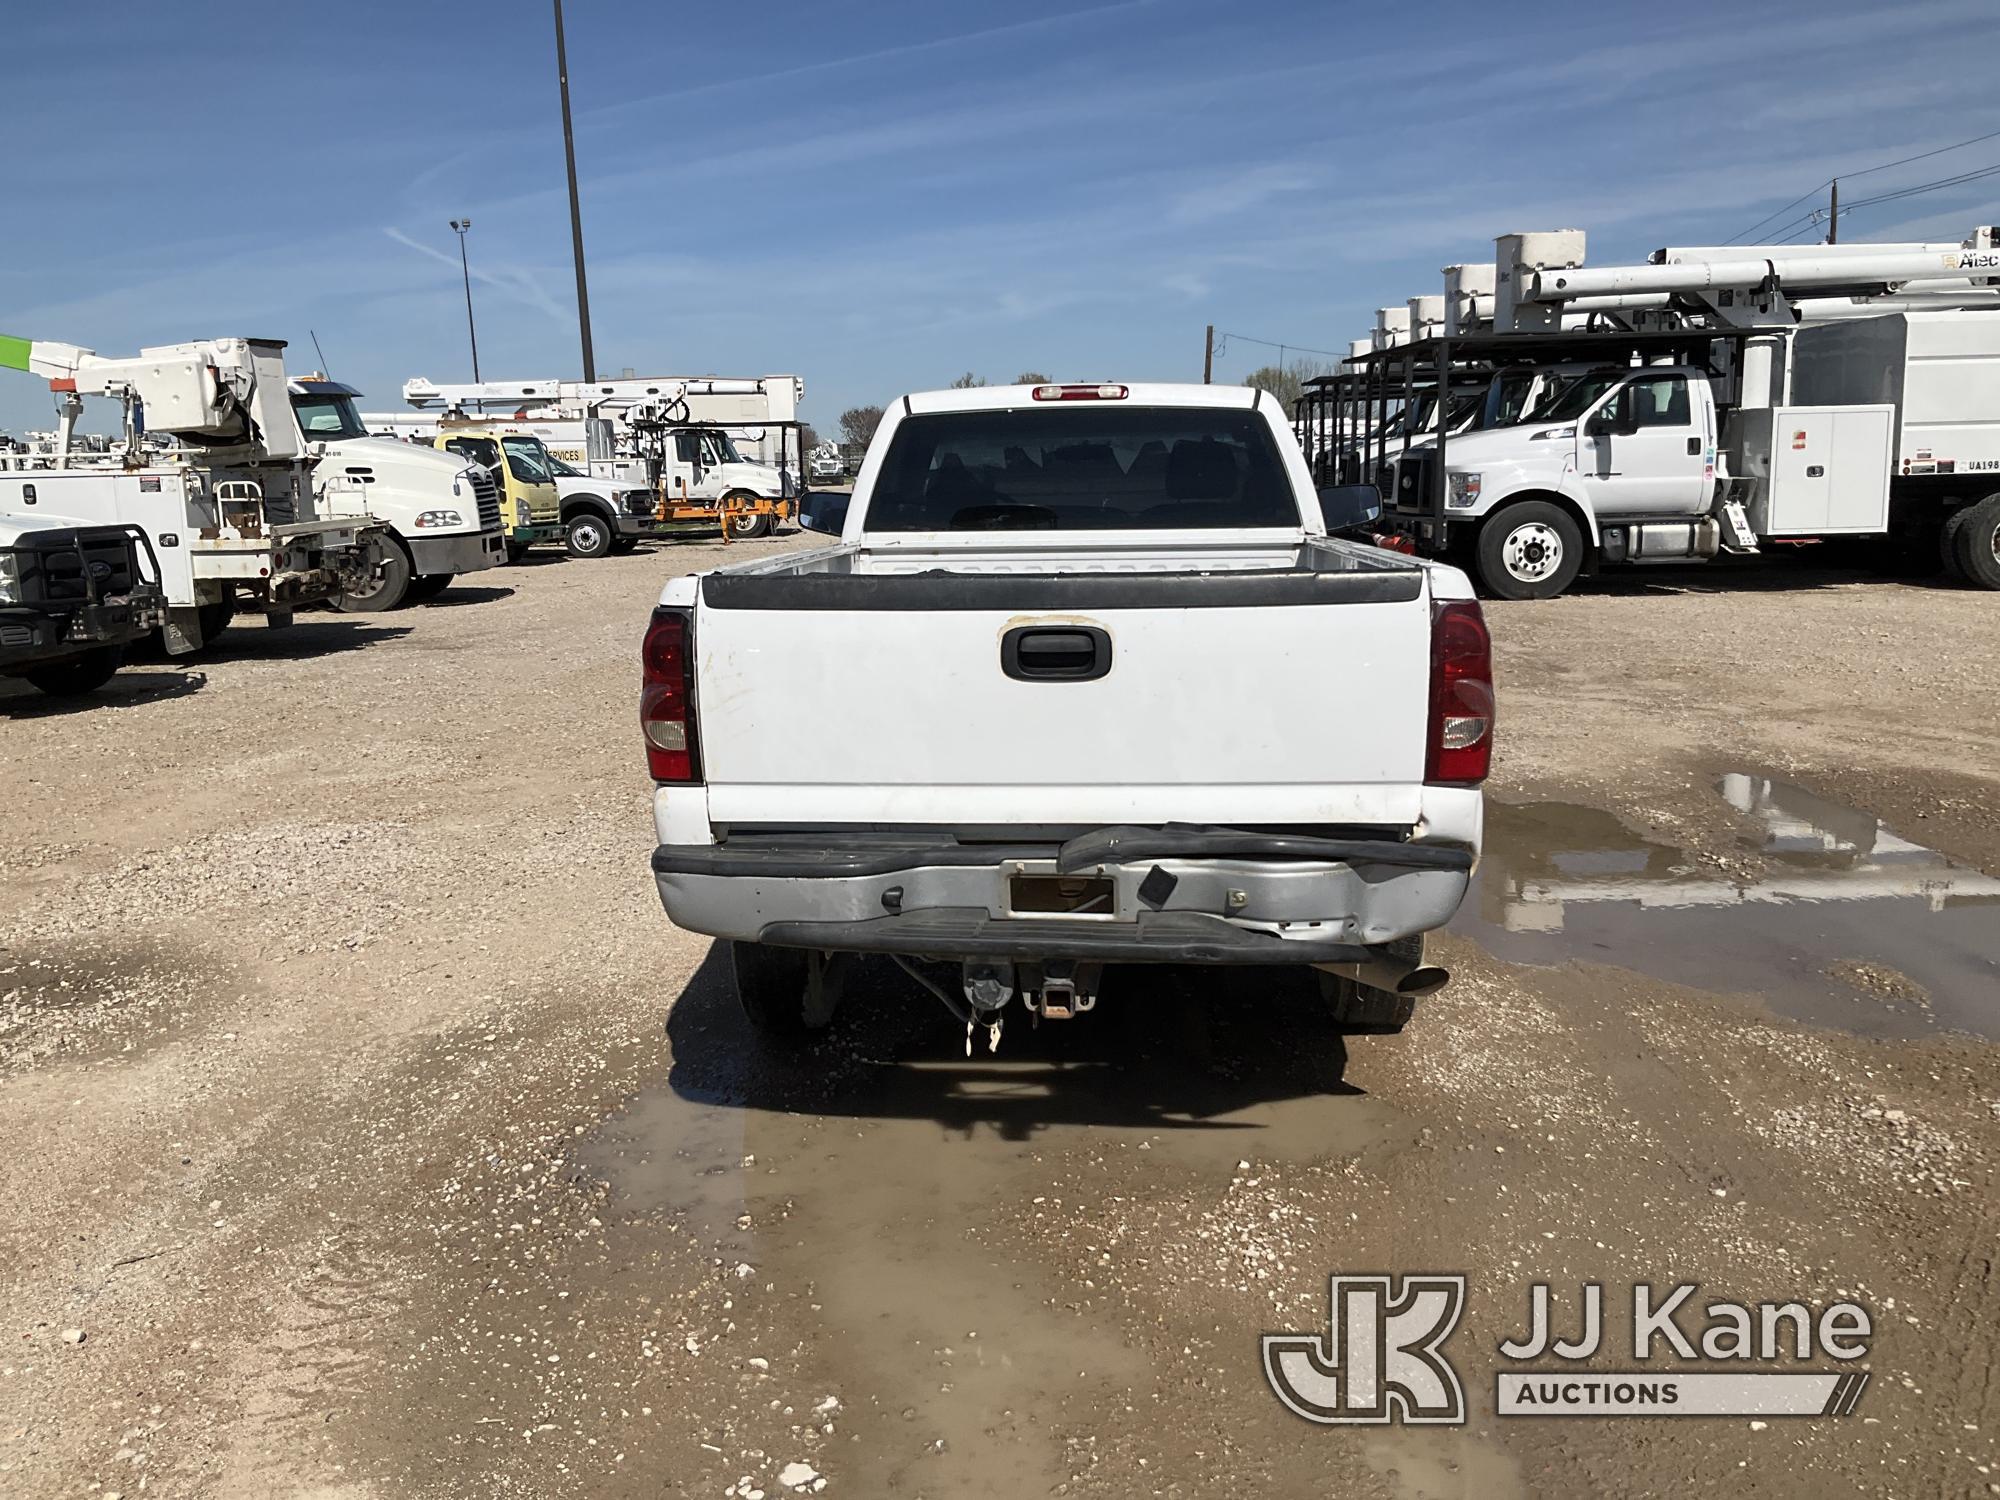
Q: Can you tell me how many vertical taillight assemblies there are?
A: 2